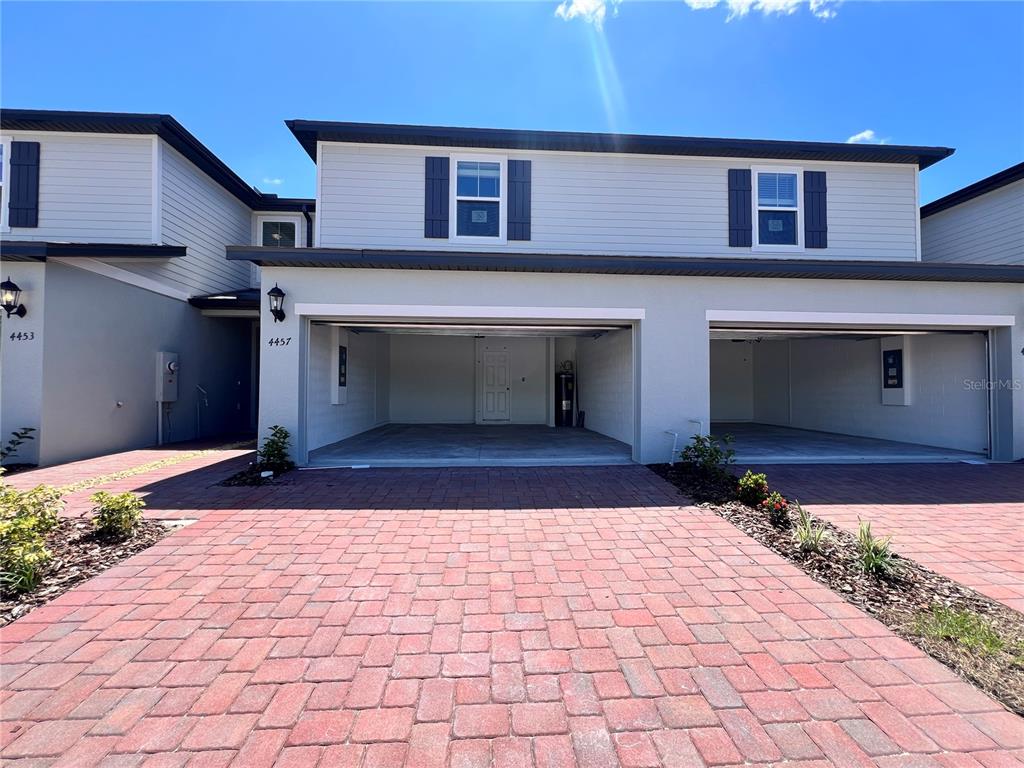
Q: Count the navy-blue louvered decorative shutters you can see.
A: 5